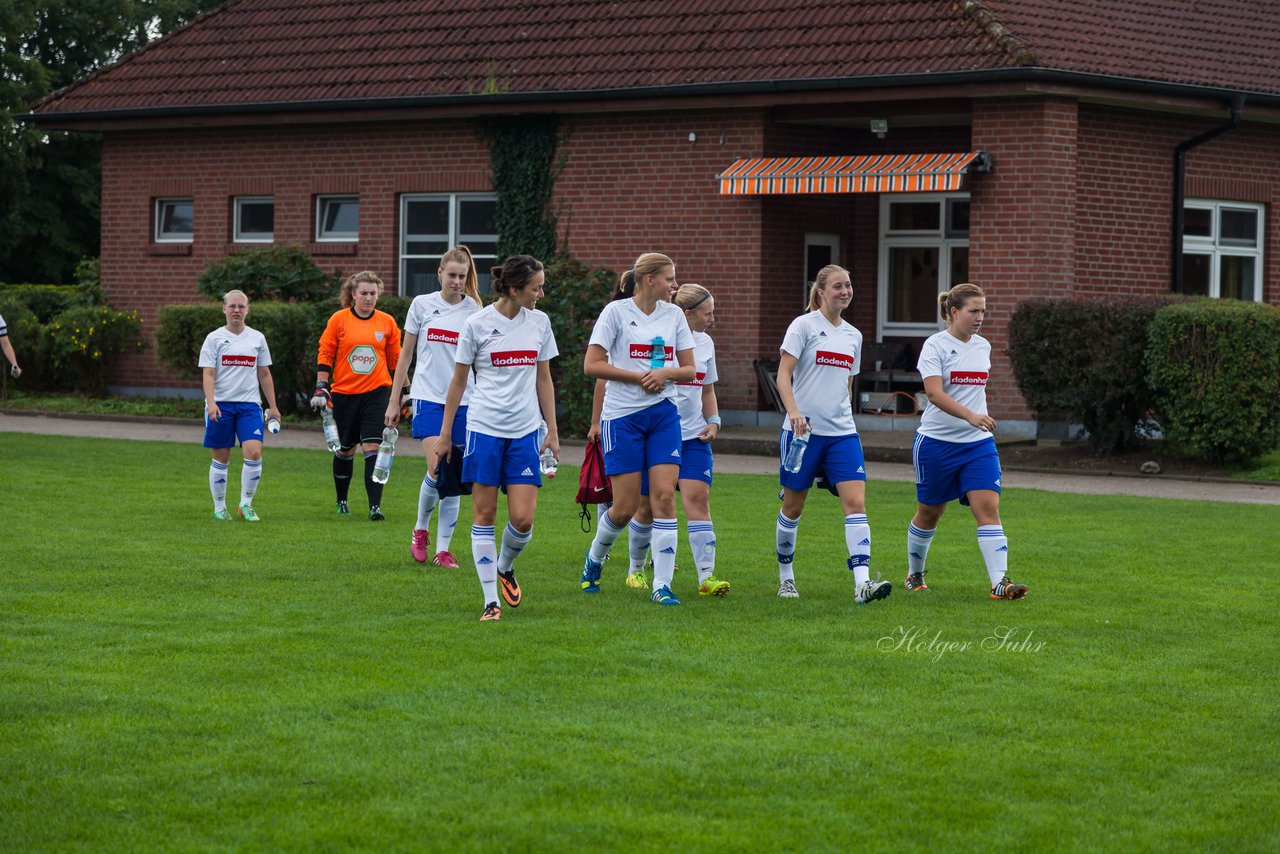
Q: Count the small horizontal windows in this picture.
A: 3